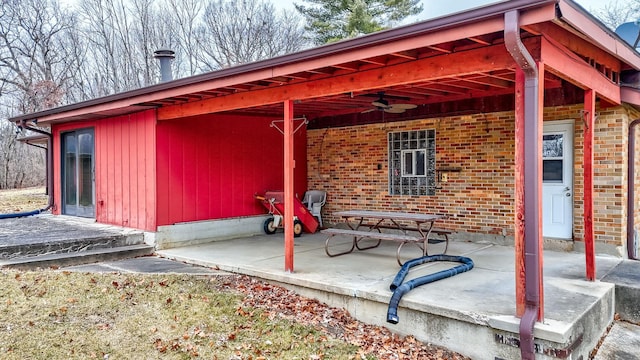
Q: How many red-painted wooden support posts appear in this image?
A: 3